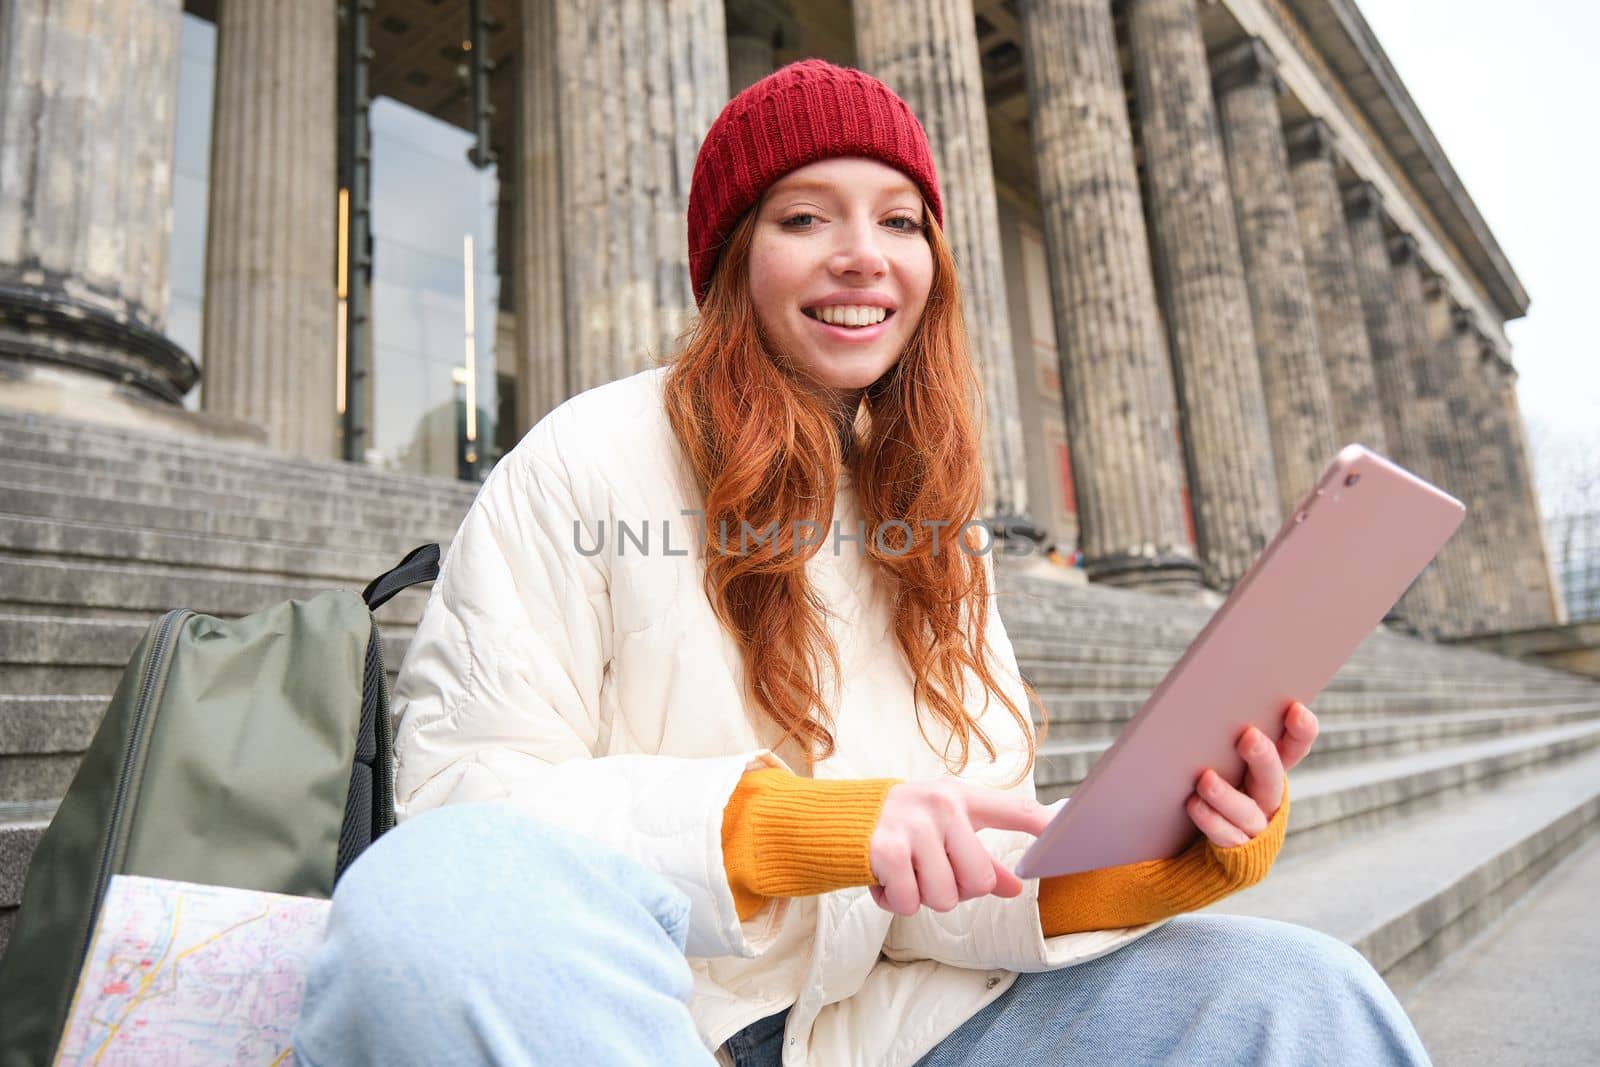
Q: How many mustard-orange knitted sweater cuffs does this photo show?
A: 2